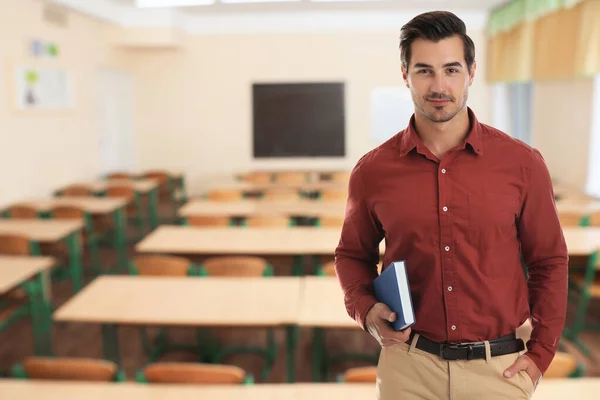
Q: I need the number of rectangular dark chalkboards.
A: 1